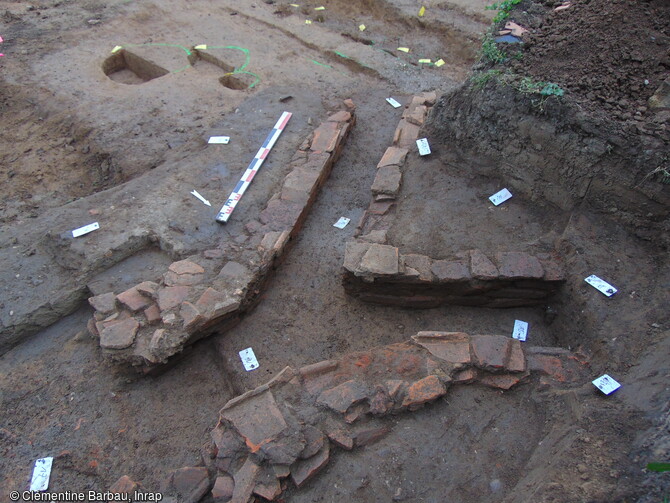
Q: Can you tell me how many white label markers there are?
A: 11